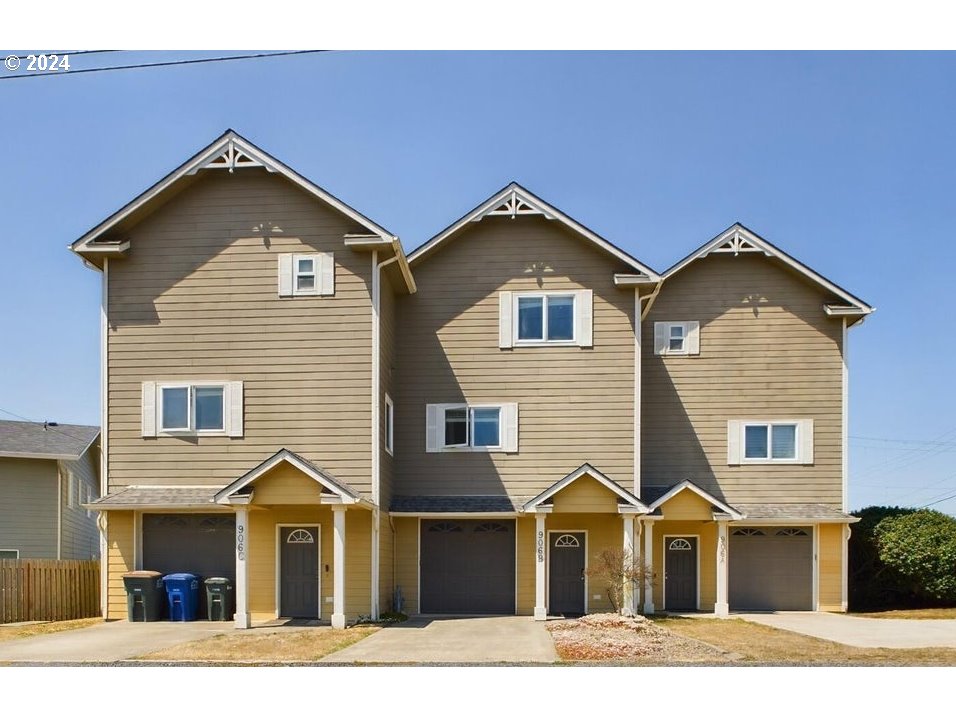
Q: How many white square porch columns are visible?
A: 6